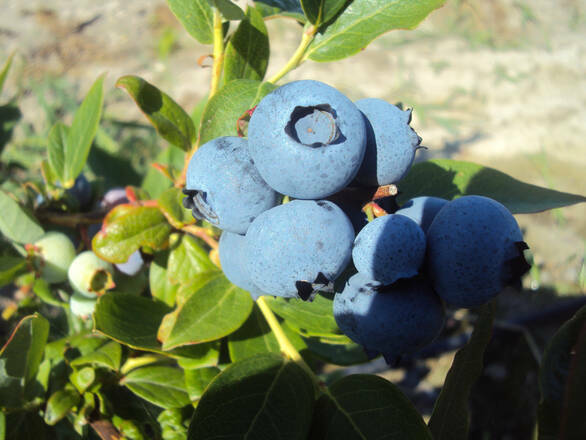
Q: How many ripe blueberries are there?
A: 9